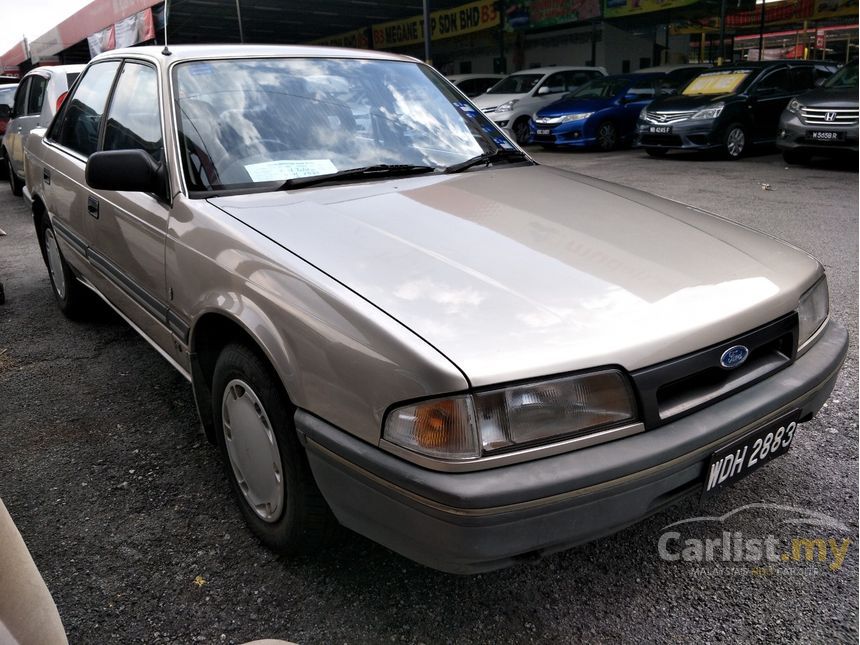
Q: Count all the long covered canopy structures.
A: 1